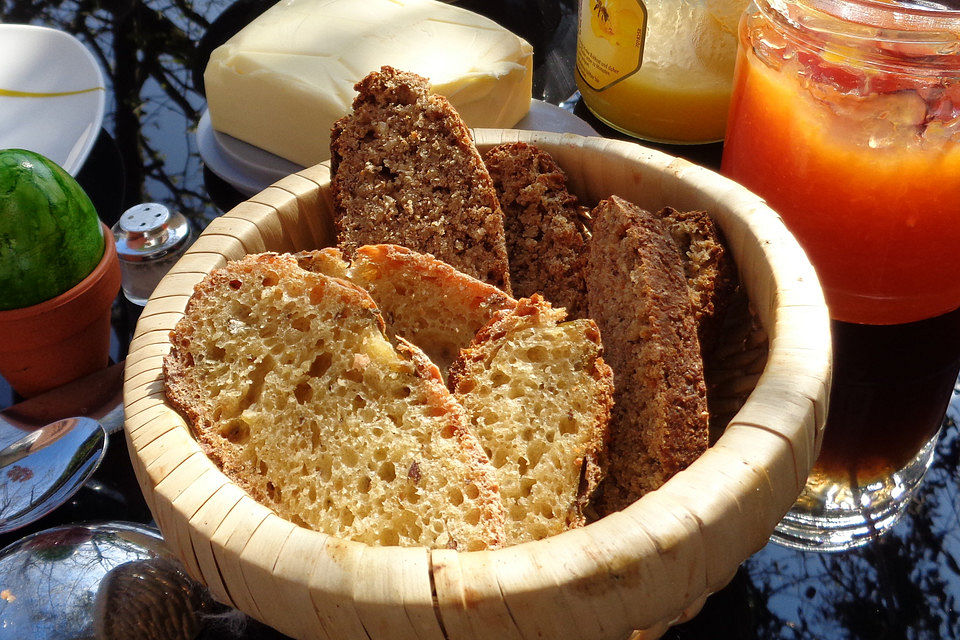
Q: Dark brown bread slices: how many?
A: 4